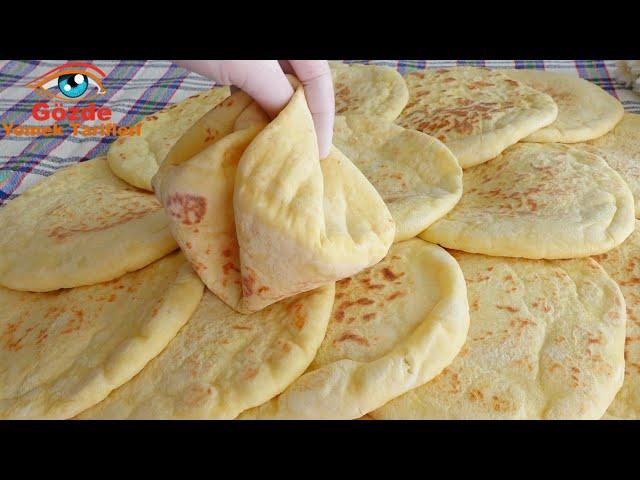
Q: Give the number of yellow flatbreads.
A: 14